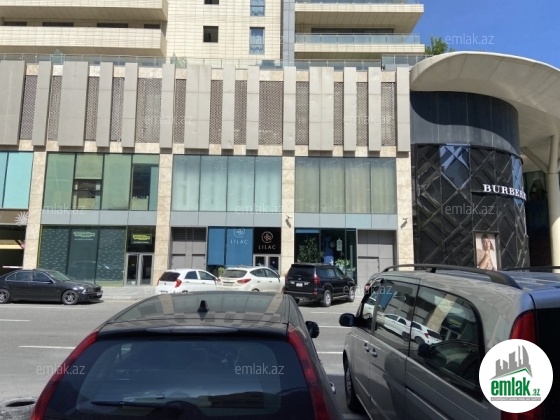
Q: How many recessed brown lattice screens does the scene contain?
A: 13